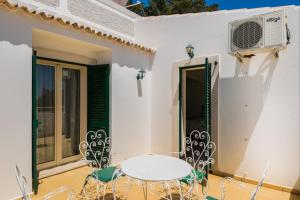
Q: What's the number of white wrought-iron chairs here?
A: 4